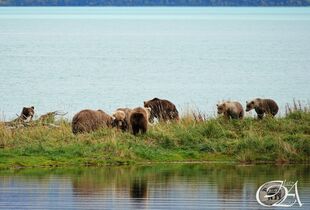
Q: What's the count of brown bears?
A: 7